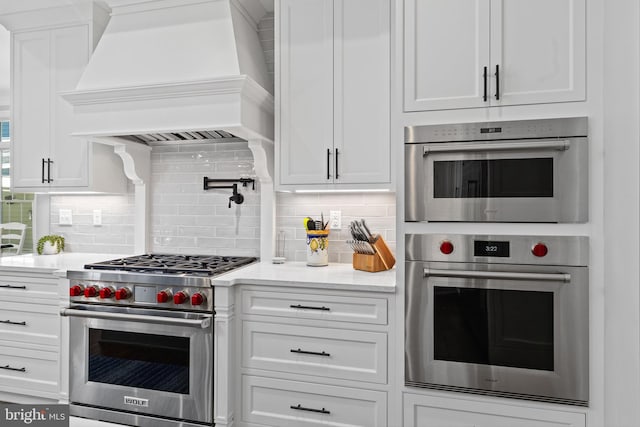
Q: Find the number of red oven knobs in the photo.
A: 9